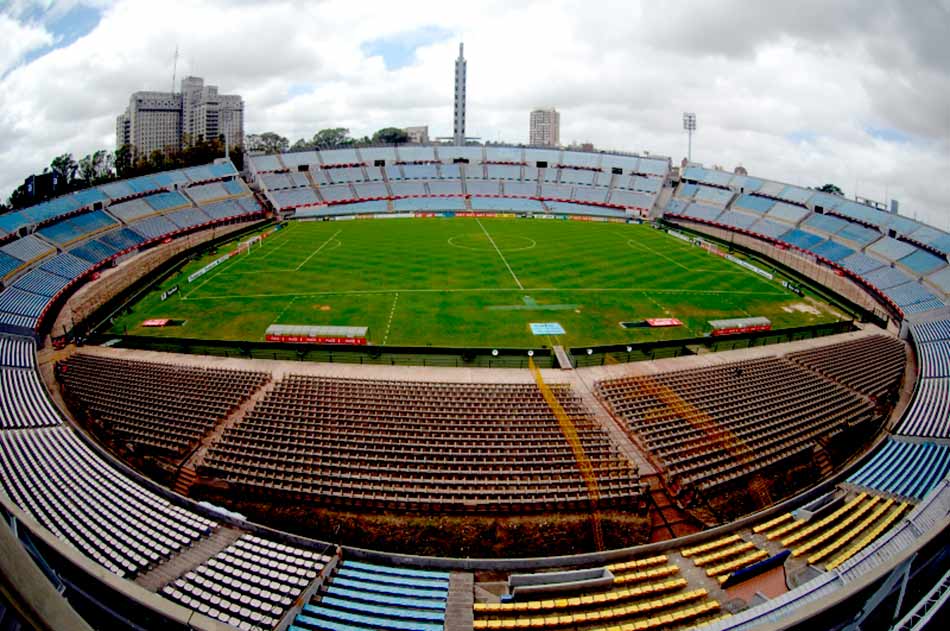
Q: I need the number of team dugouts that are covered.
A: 2